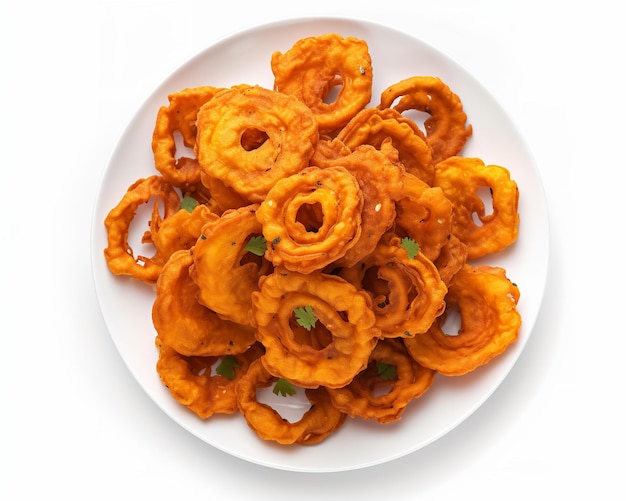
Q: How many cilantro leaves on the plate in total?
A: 7